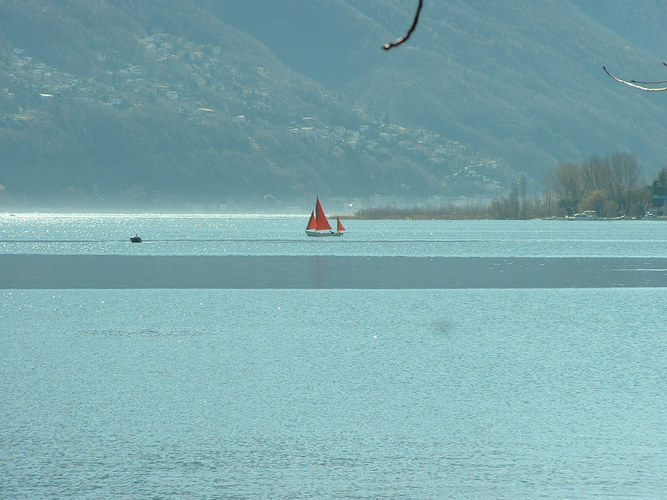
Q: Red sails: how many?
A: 3